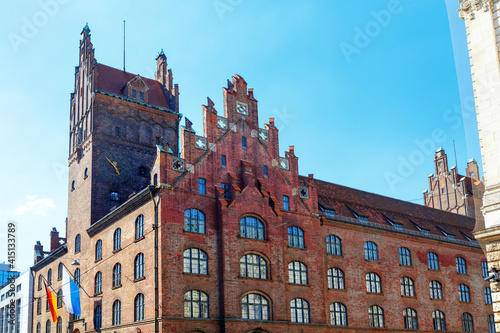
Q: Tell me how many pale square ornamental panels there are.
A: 7